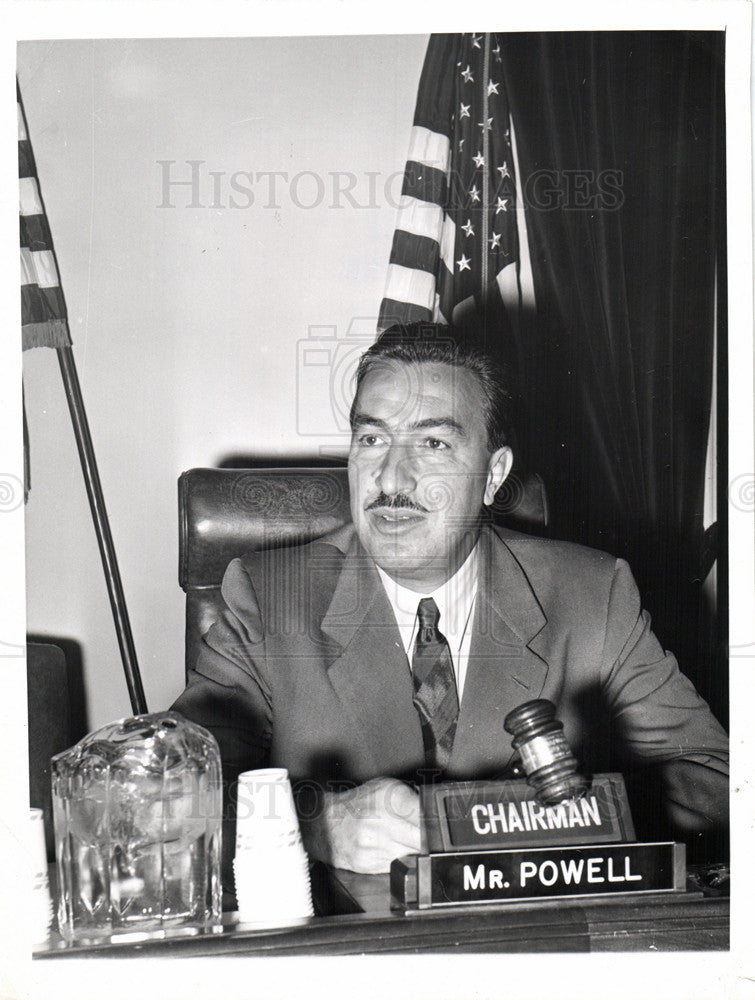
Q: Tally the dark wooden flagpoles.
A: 1